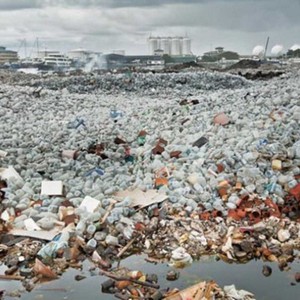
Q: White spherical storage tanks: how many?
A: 3